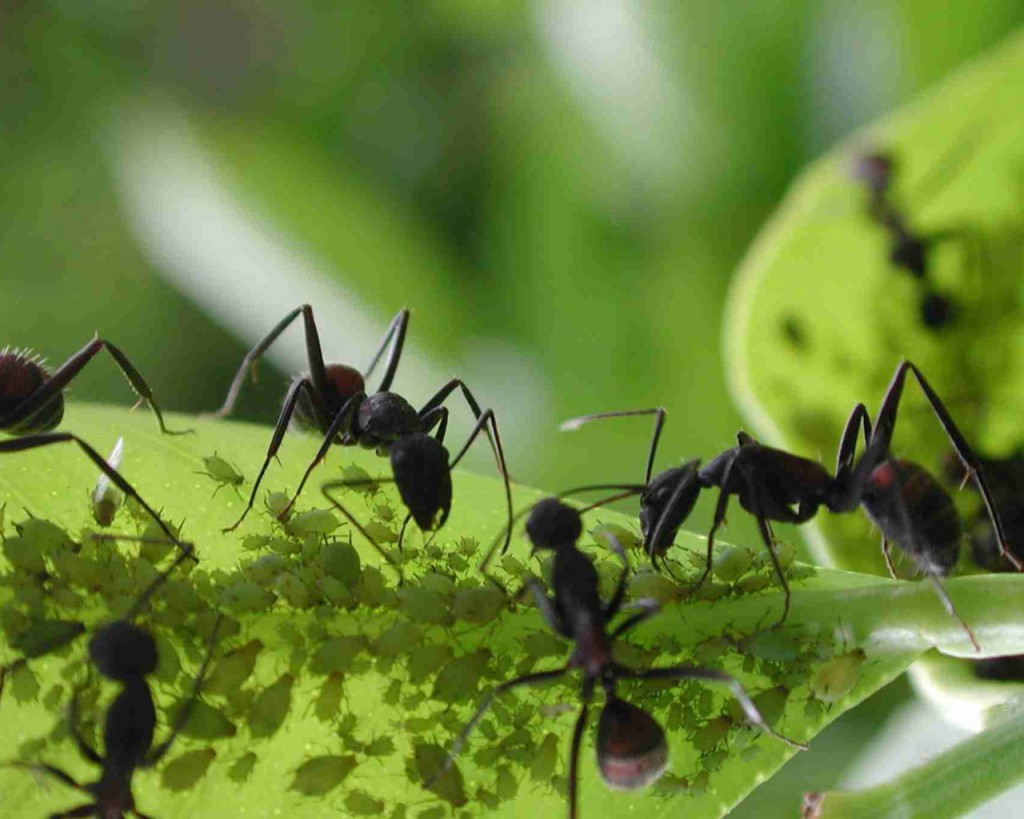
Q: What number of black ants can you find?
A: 6